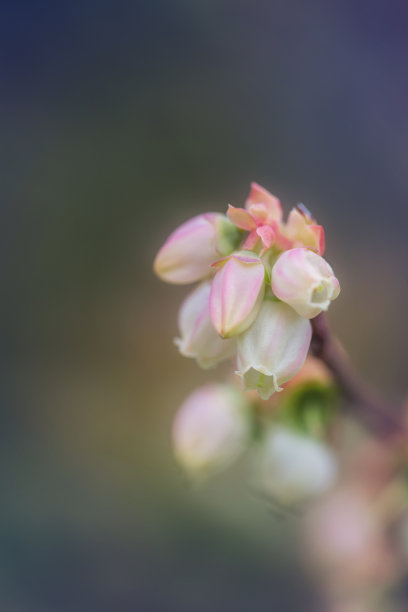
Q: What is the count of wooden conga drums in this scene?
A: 0